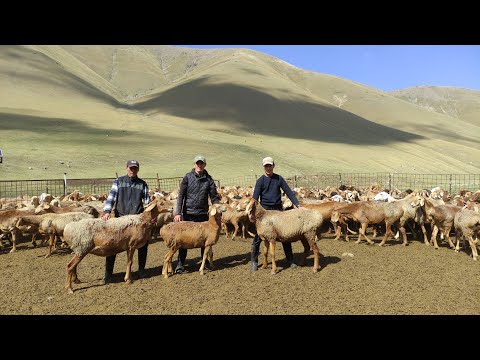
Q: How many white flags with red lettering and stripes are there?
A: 0